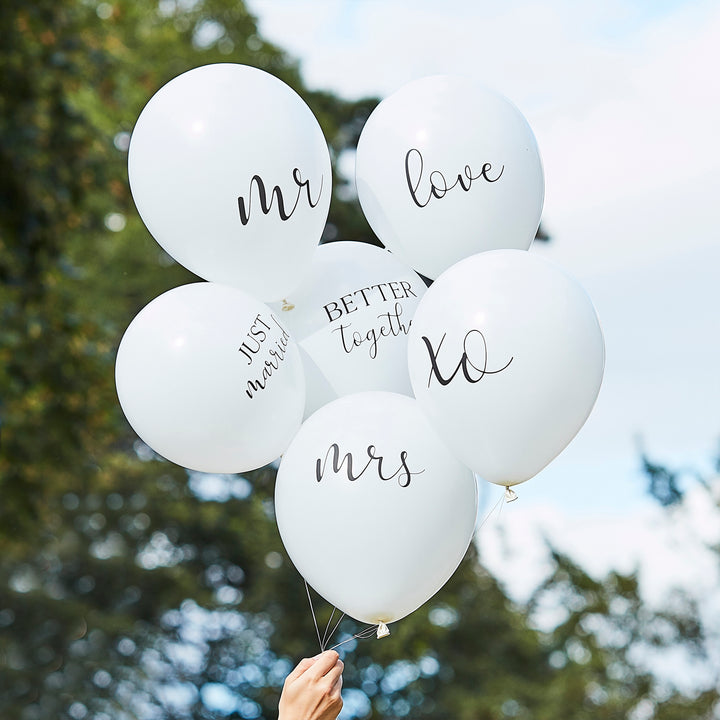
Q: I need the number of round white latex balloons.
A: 6